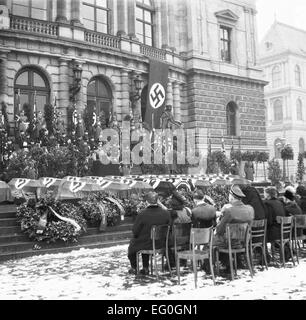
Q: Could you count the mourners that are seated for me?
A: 8